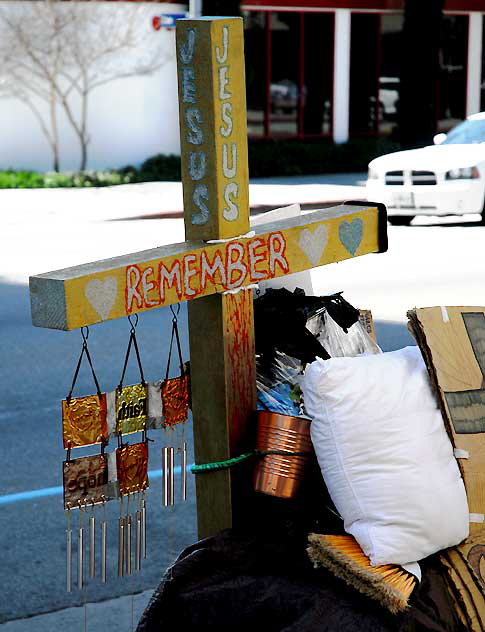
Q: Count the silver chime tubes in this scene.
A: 11